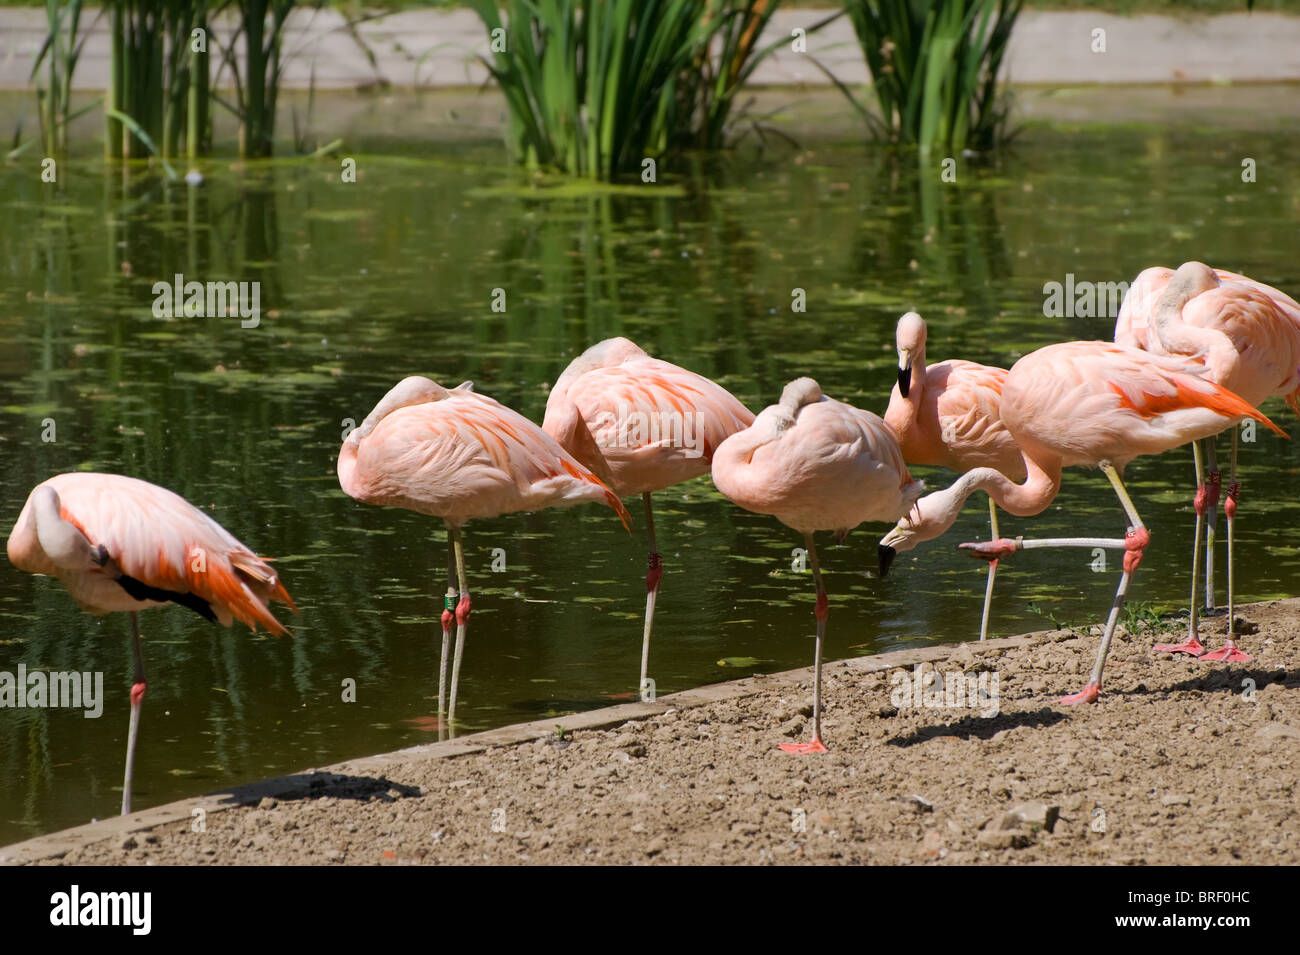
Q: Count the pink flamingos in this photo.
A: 8